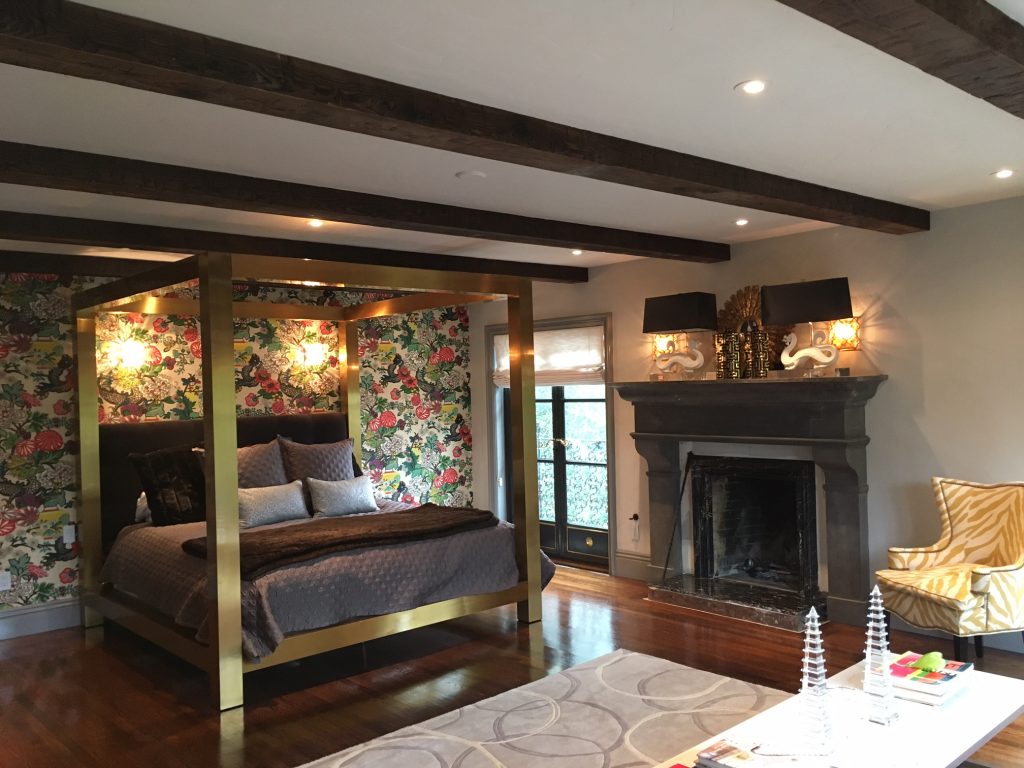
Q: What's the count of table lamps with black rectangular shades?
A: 2